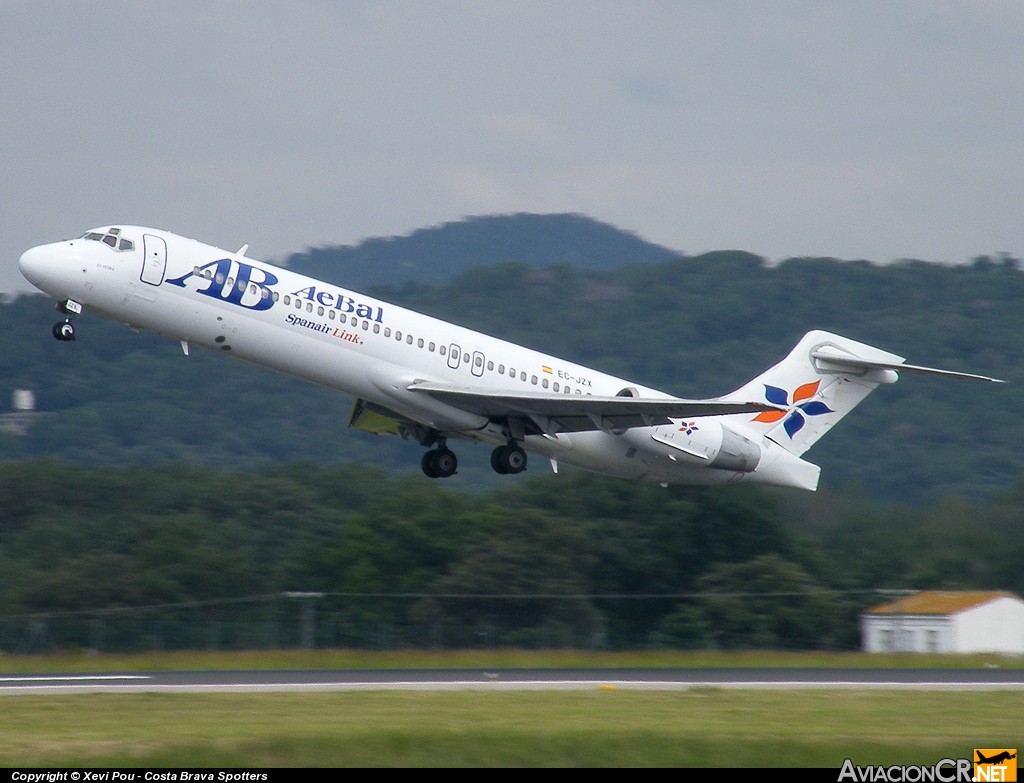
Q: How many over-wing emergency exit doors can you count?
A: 2